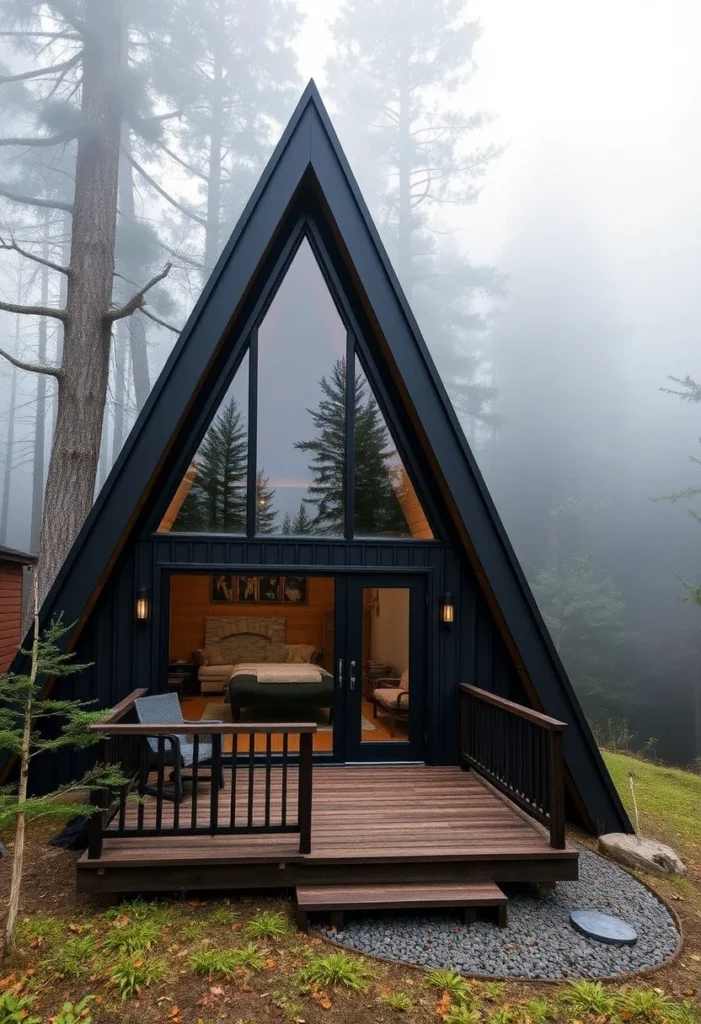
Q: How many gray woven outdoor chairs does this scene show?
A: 1